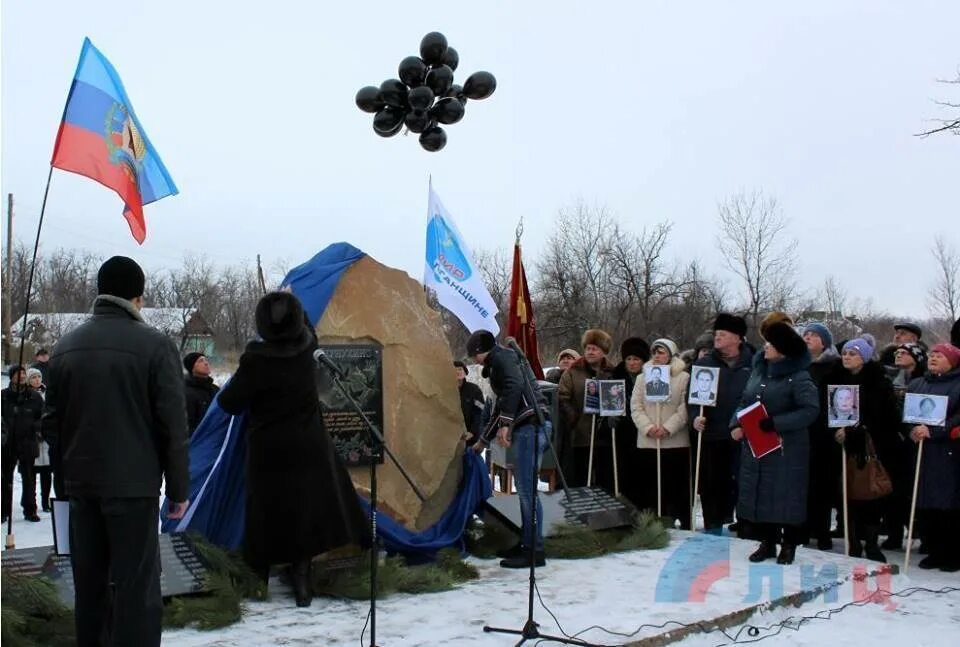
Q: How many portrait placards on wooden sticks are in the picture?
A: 6